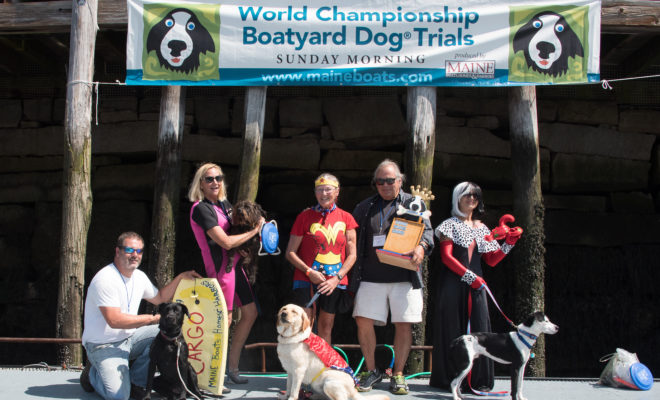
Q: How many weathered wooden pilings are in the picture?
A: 5